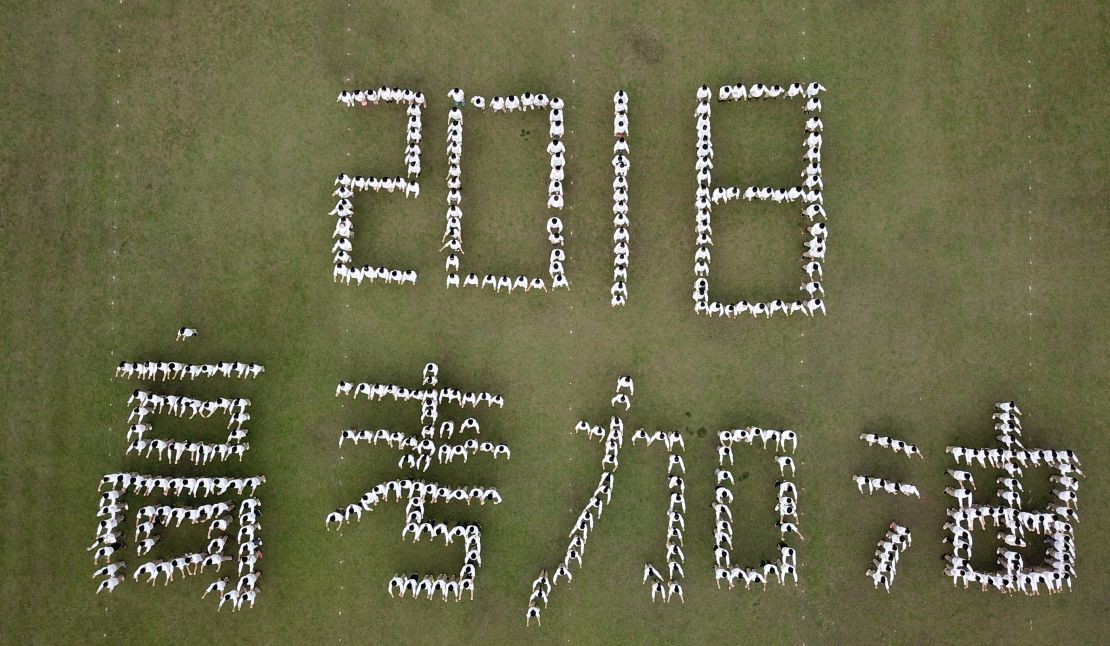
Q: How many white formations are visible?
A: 8